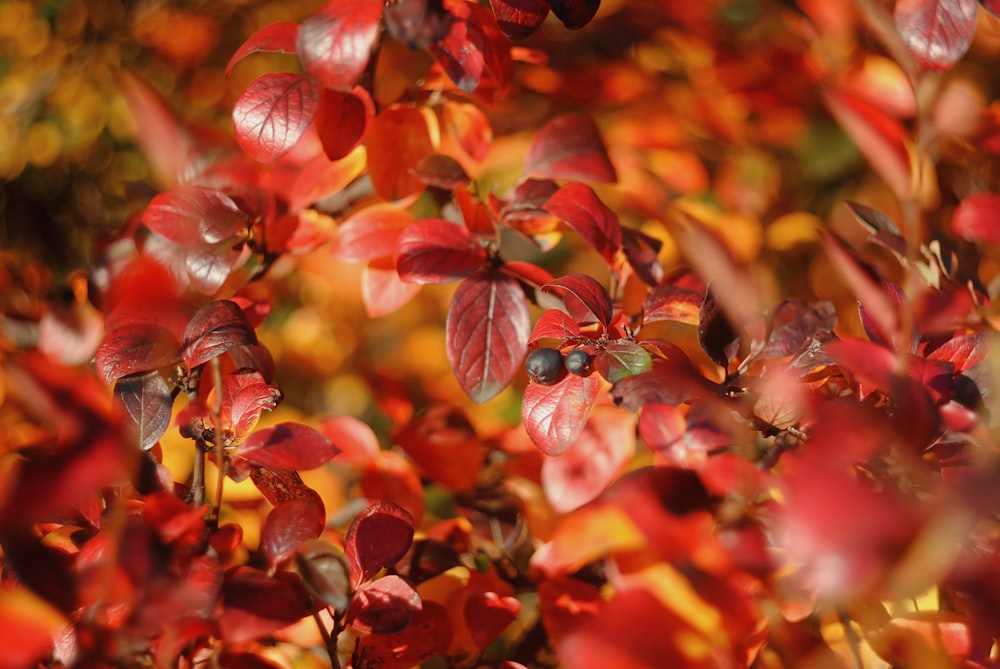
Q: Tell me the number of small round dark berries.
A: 2